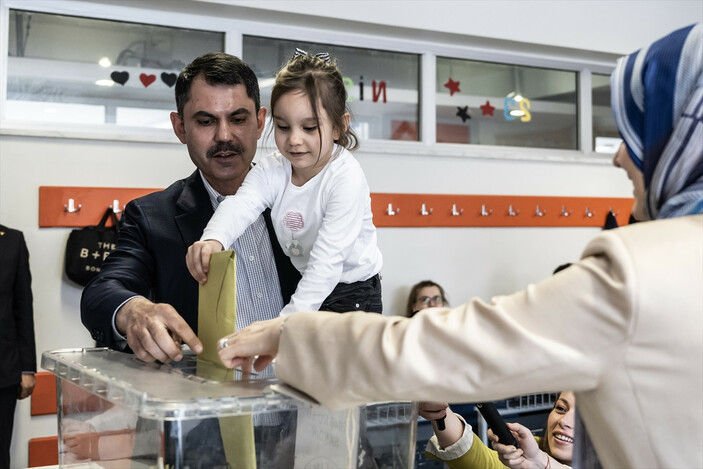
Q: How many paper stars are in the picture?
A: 3